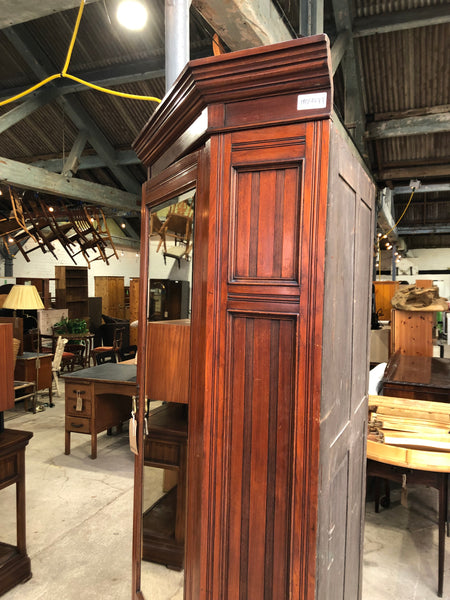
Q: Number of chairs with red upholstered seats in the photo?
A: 2